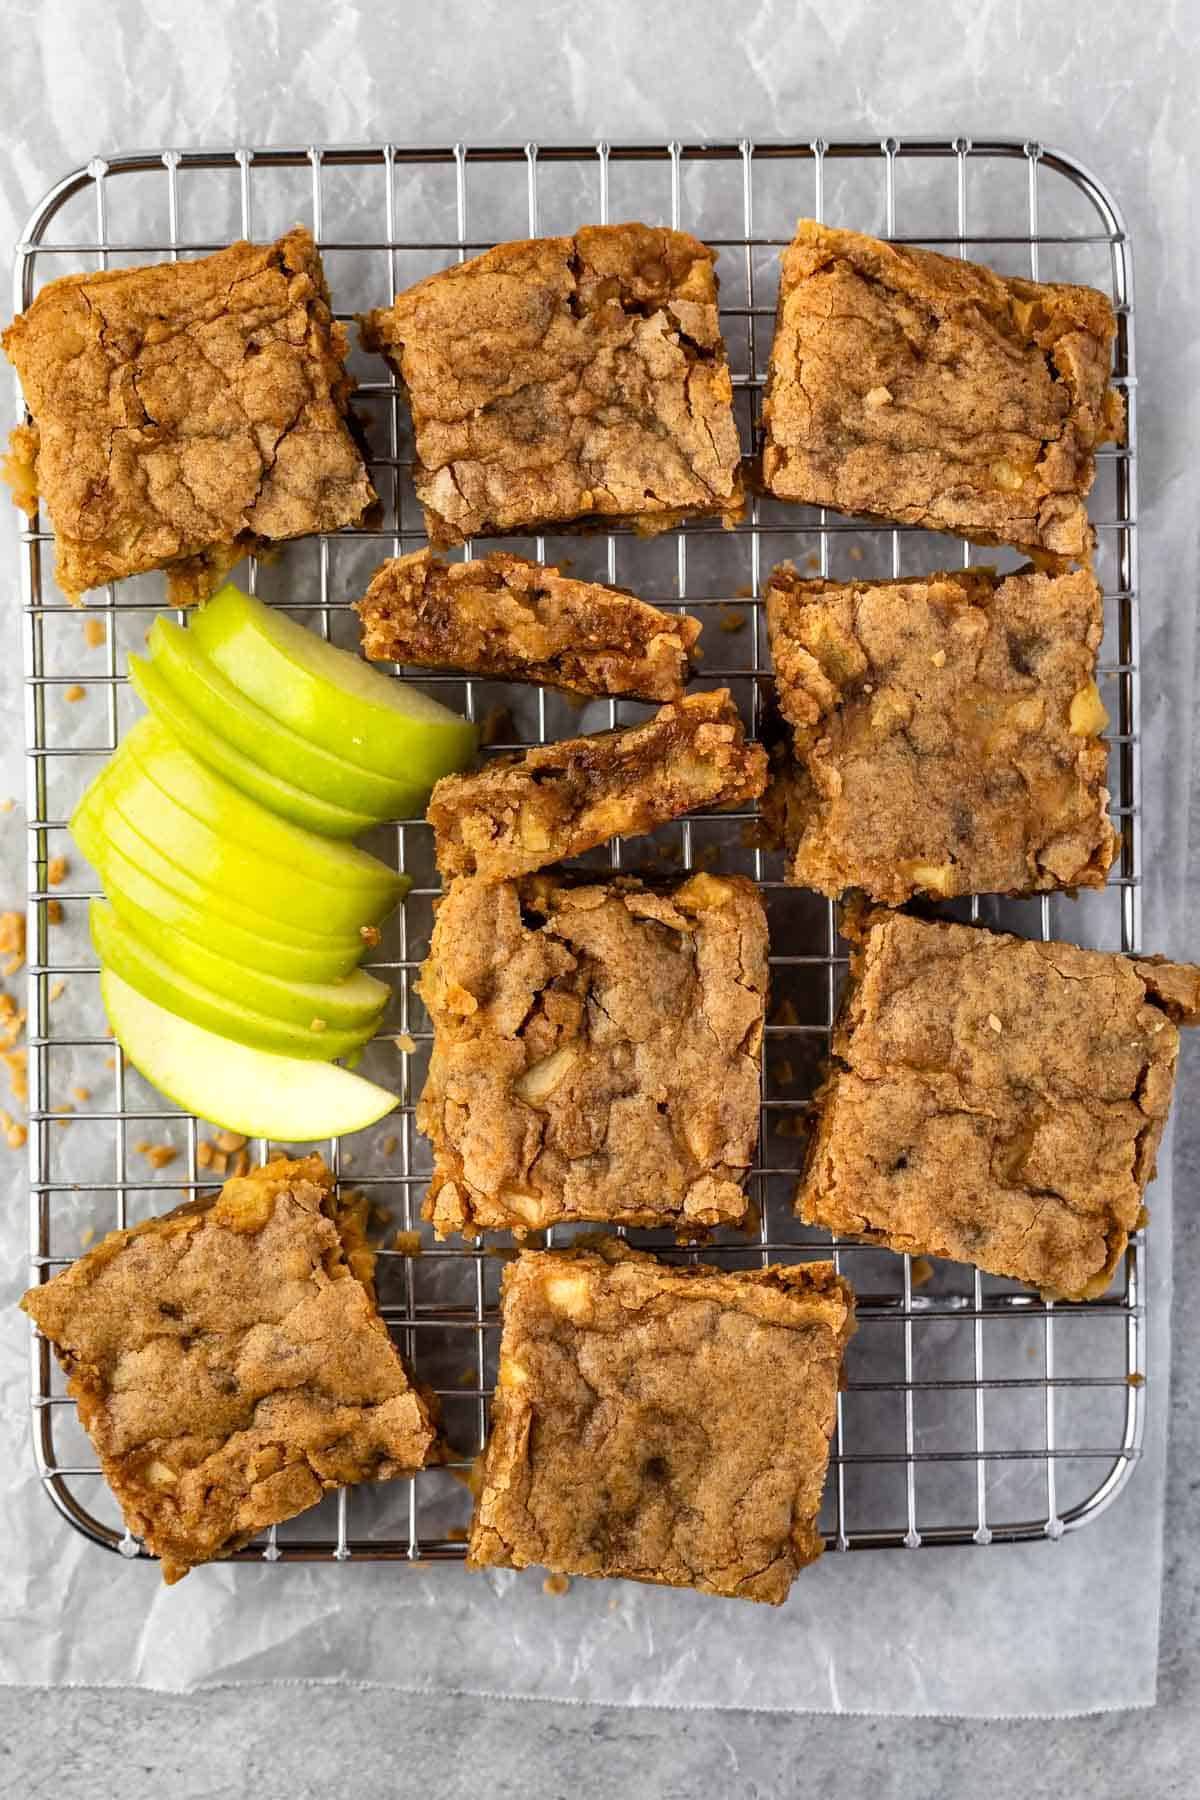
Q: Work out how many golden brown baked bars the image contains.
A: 10